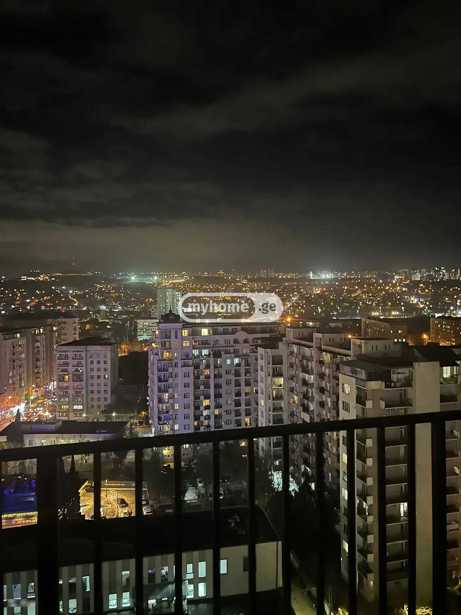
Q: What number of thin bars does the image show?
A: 10